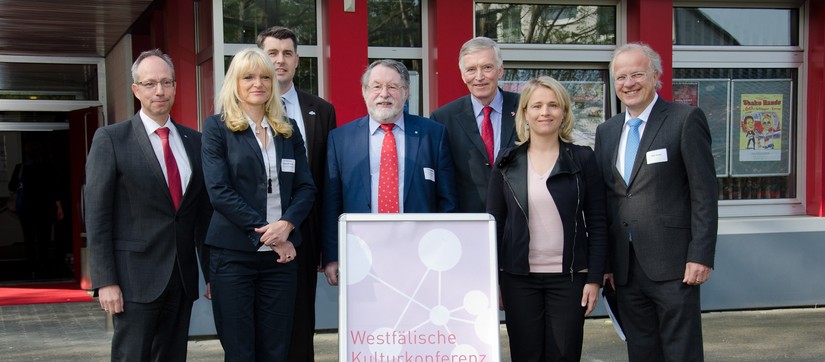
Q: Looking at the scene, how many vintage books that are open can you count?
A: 0